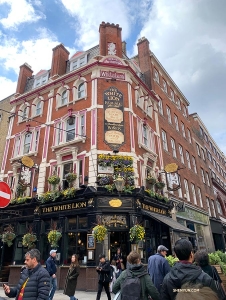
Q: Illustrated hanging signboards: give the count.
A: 2